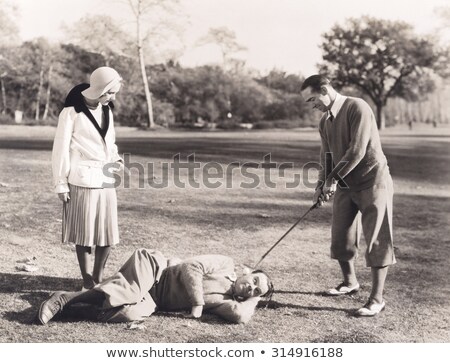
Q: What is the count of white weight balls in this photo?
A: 1